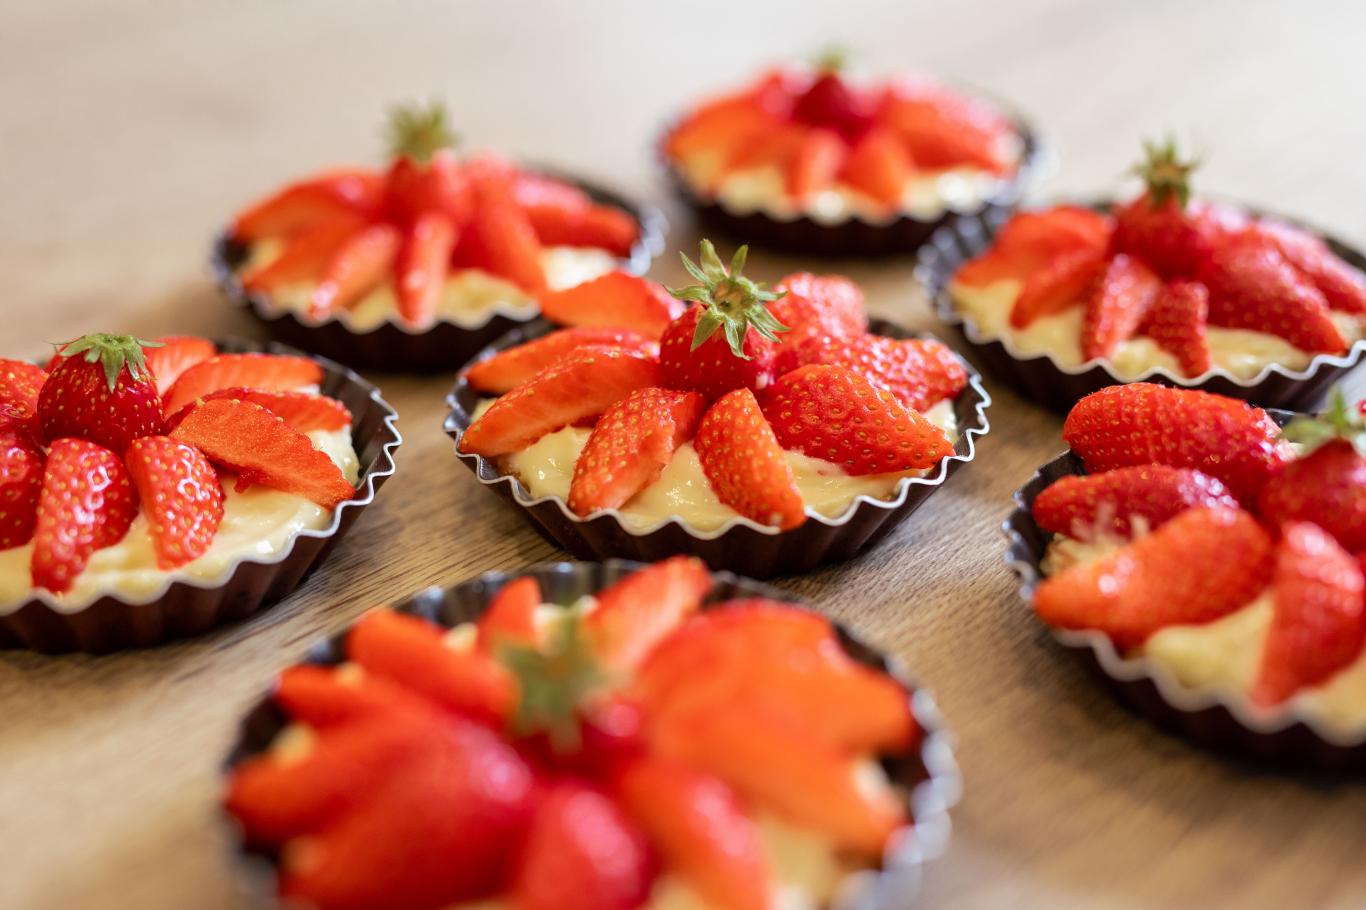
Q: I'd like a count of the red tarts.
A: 7